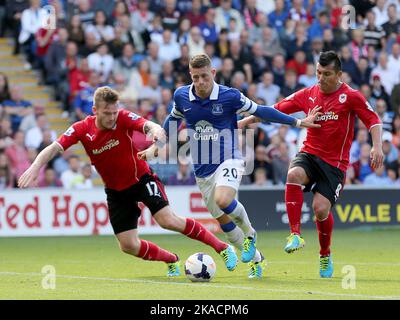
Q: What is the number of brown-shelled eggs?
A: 0